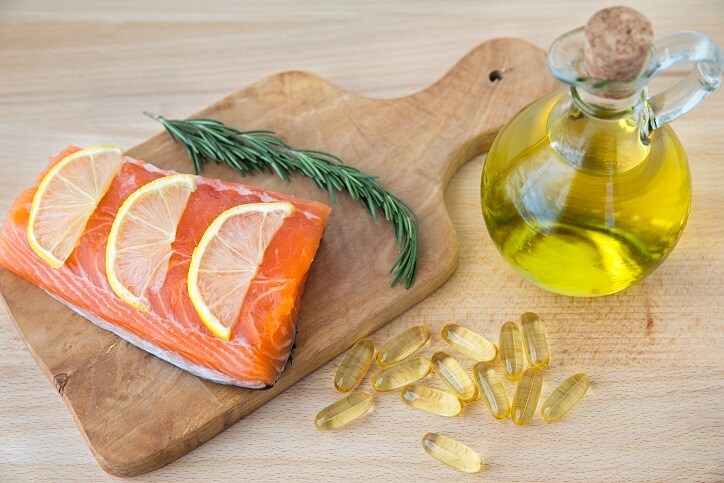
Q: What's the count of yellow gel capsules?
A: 13